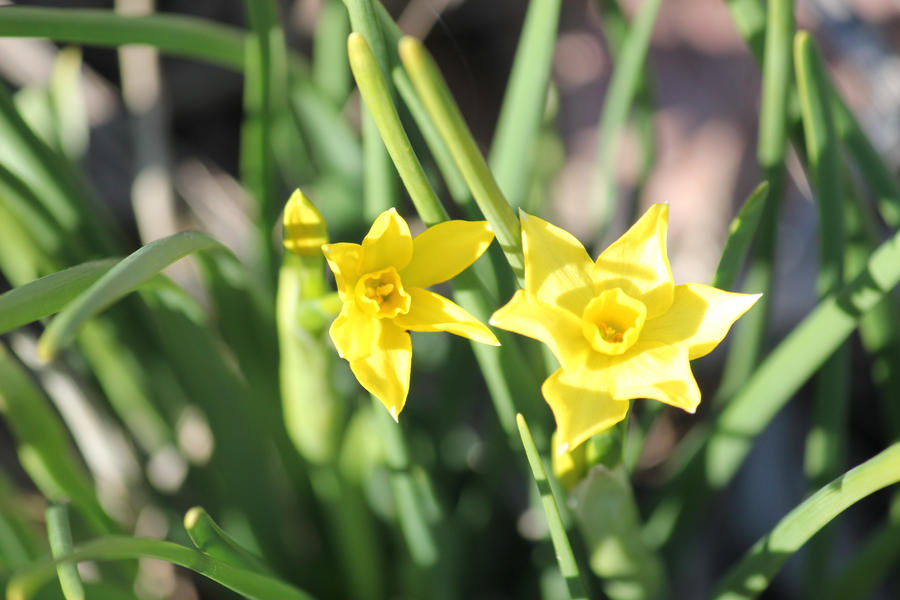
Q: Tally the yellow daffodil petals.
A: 12